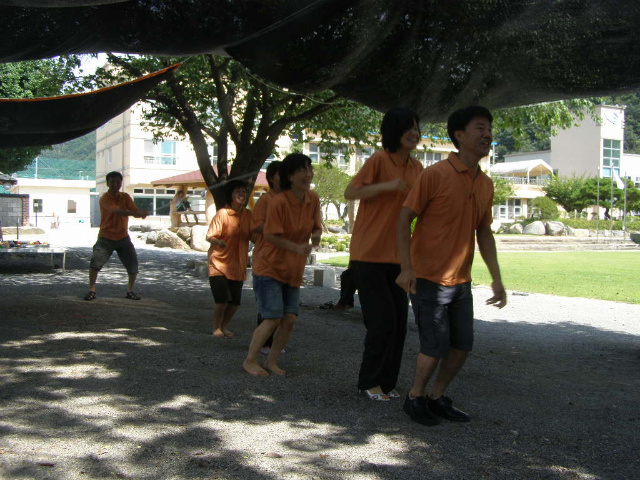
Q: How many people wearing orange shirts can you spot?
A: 6